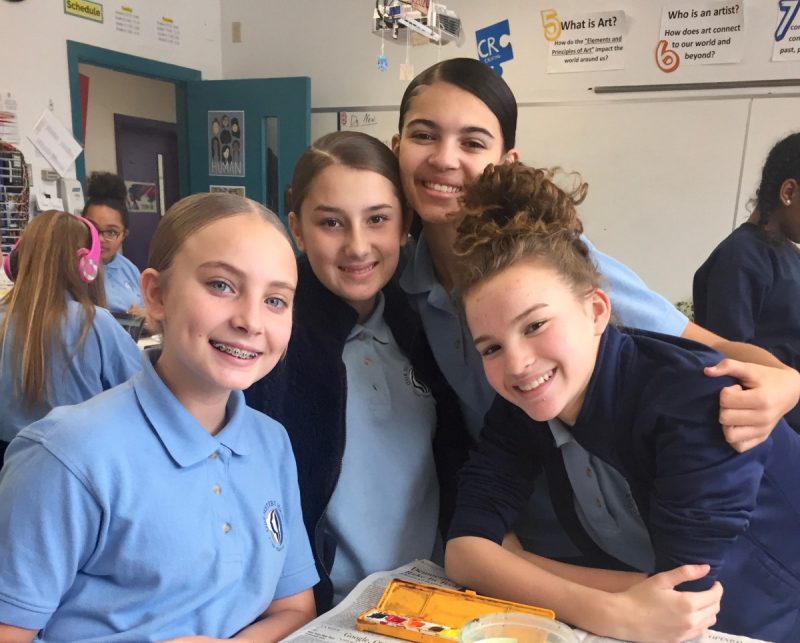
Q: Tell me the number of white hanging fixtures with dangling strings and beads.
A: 1